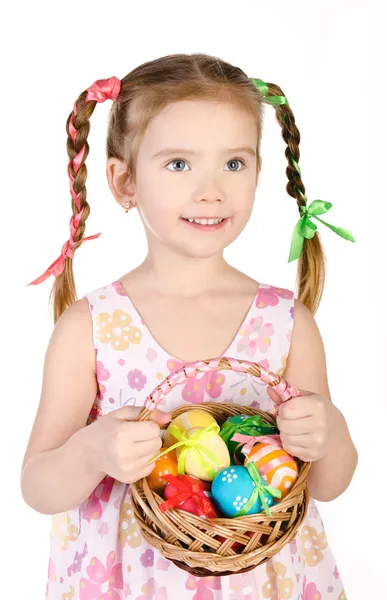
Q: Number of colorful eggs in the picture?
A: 7